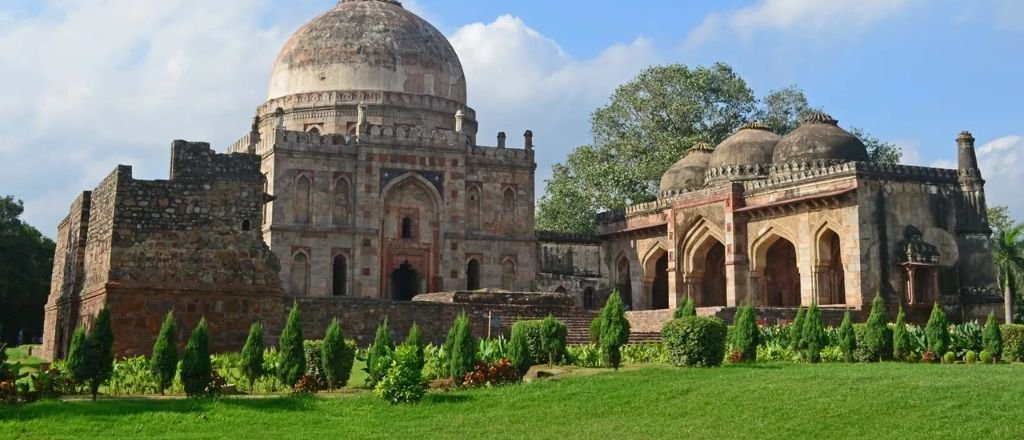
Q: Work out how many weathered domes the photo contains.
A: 4